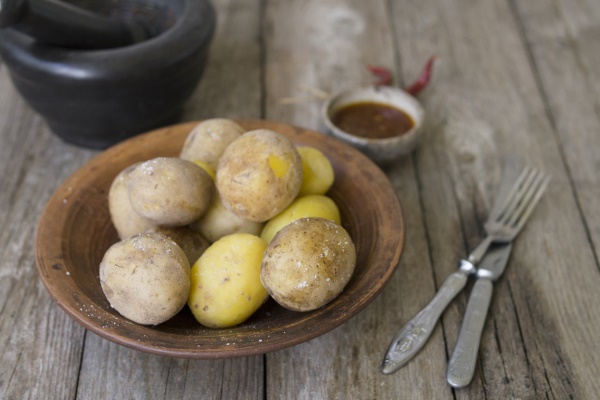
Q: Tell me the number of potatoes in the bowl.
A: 11